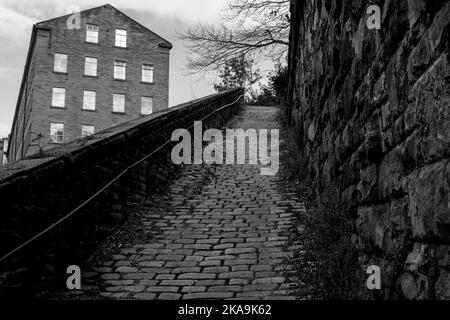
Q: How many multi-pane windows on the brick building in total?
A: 12